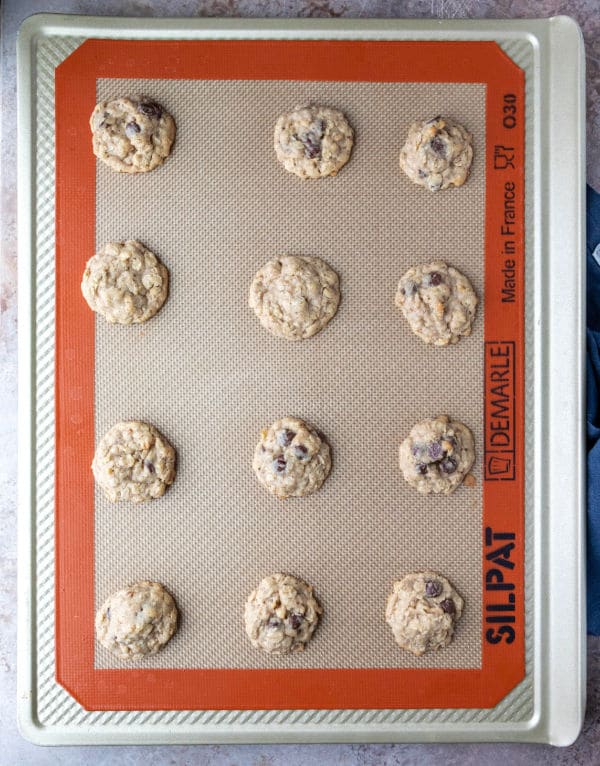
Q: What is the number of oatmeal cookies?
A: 12